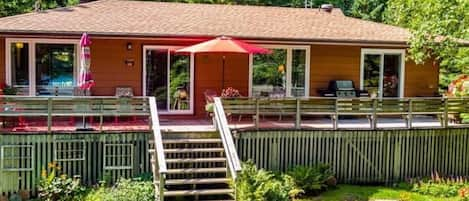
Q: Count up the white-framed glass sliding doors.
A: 2